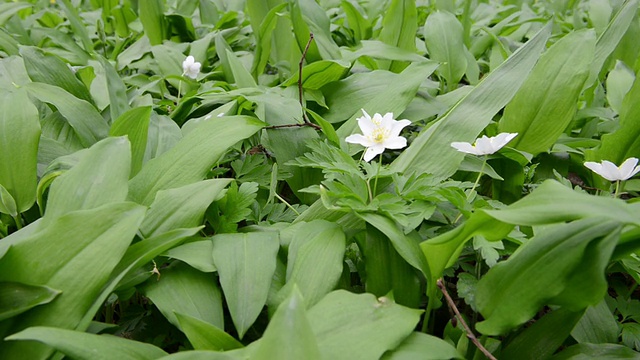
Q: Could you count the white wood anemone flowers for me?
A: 4